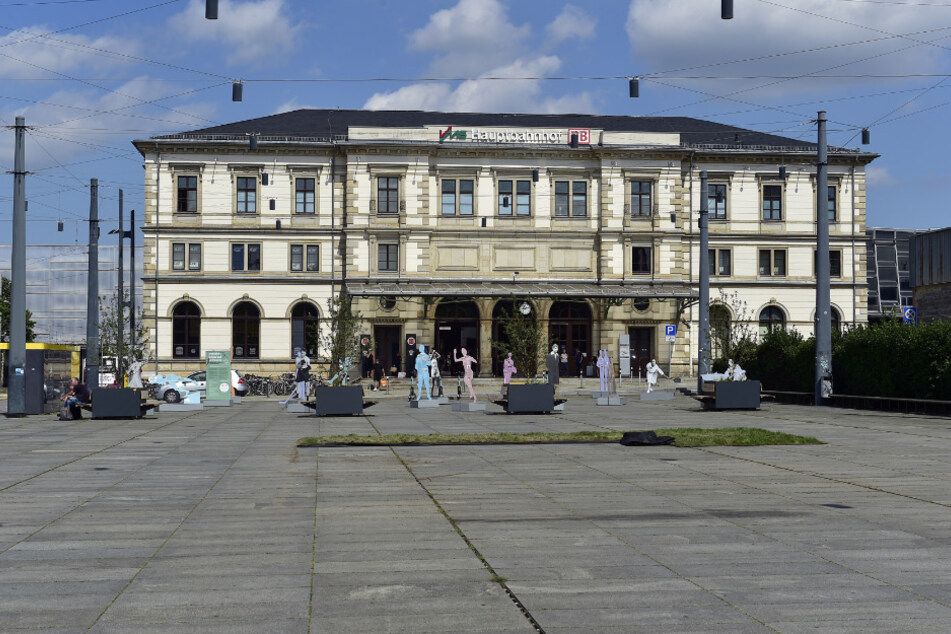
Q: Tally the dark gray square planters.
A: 4